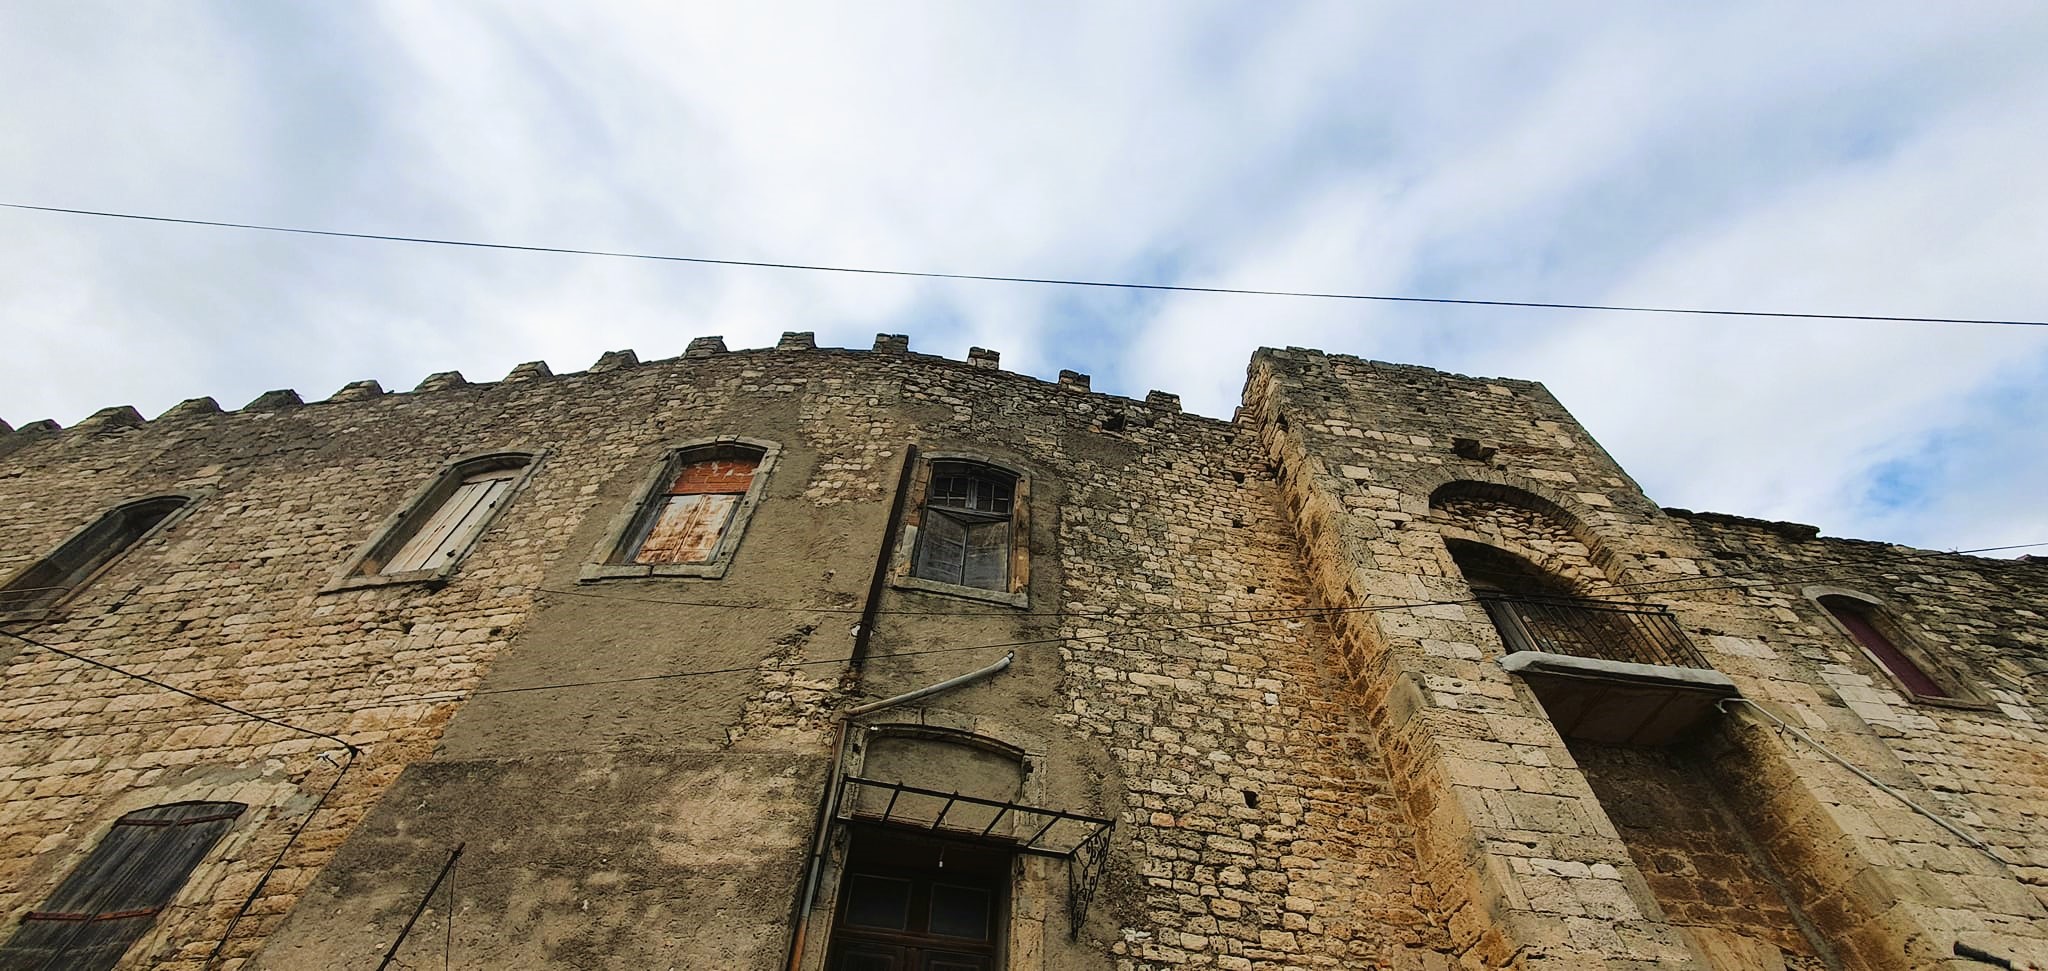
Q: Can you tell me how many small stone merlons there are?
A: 15